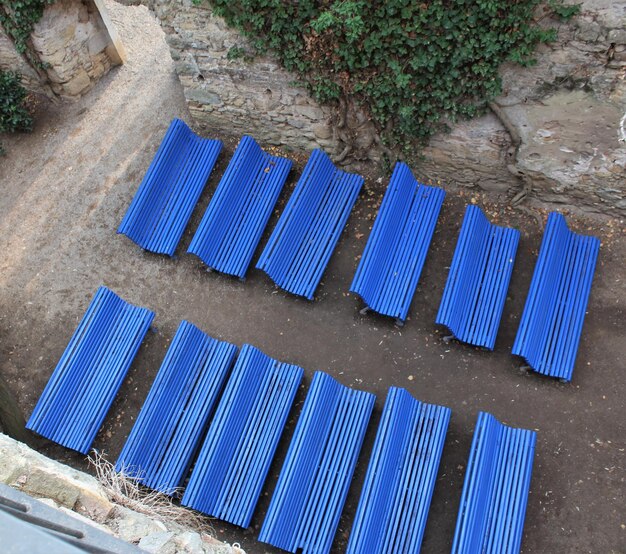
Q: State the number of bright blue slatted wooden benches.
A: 12